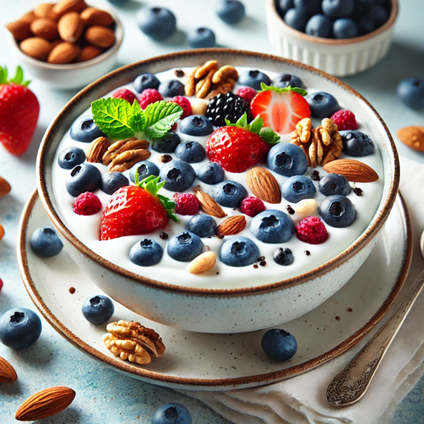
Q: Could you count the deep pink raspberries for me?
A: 9